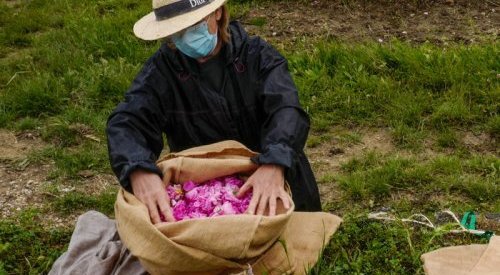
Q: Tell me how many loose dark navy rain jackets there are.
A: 1